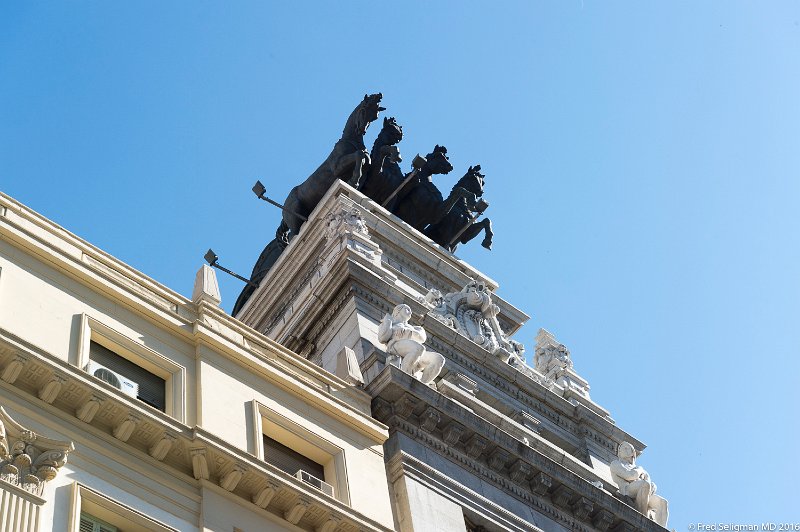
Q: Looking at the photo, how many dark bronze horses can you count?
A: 4